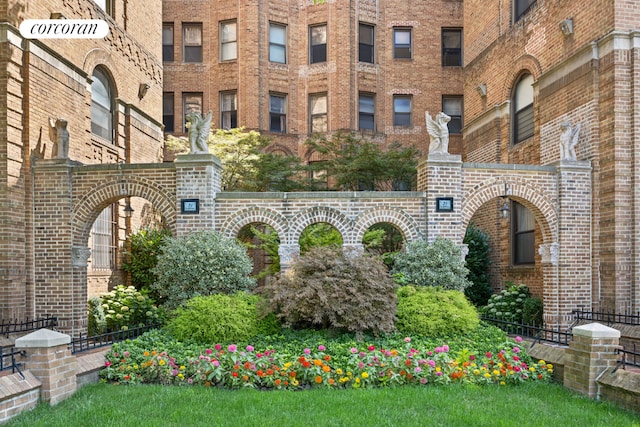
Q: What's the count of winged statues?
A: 4